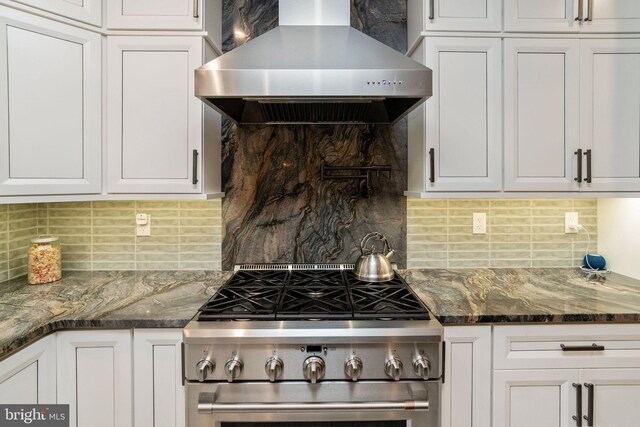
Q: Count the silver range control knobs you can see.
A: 7